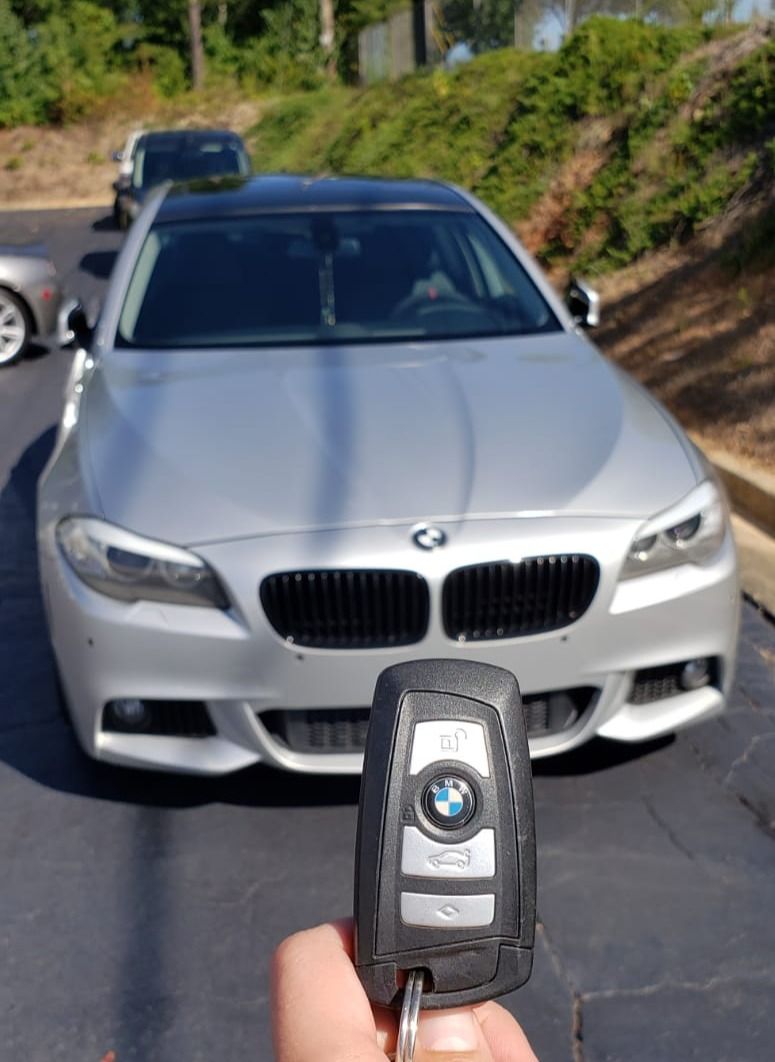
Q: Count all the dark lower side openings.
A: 2